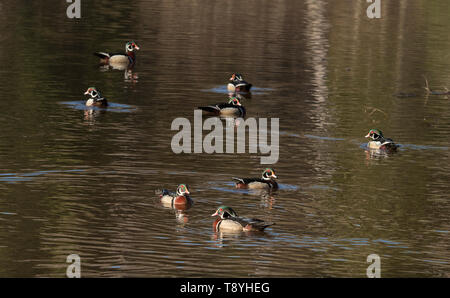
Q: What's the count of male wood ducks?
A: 8